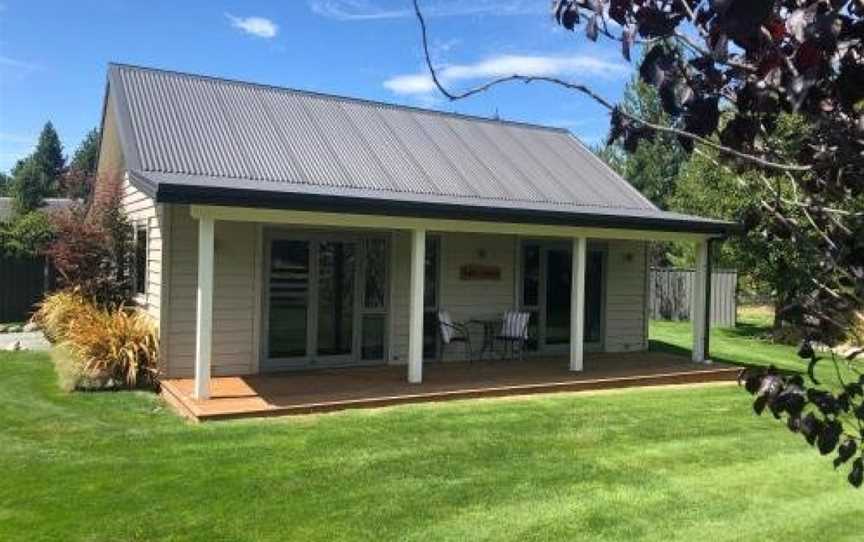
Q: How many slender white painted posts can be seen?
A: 4